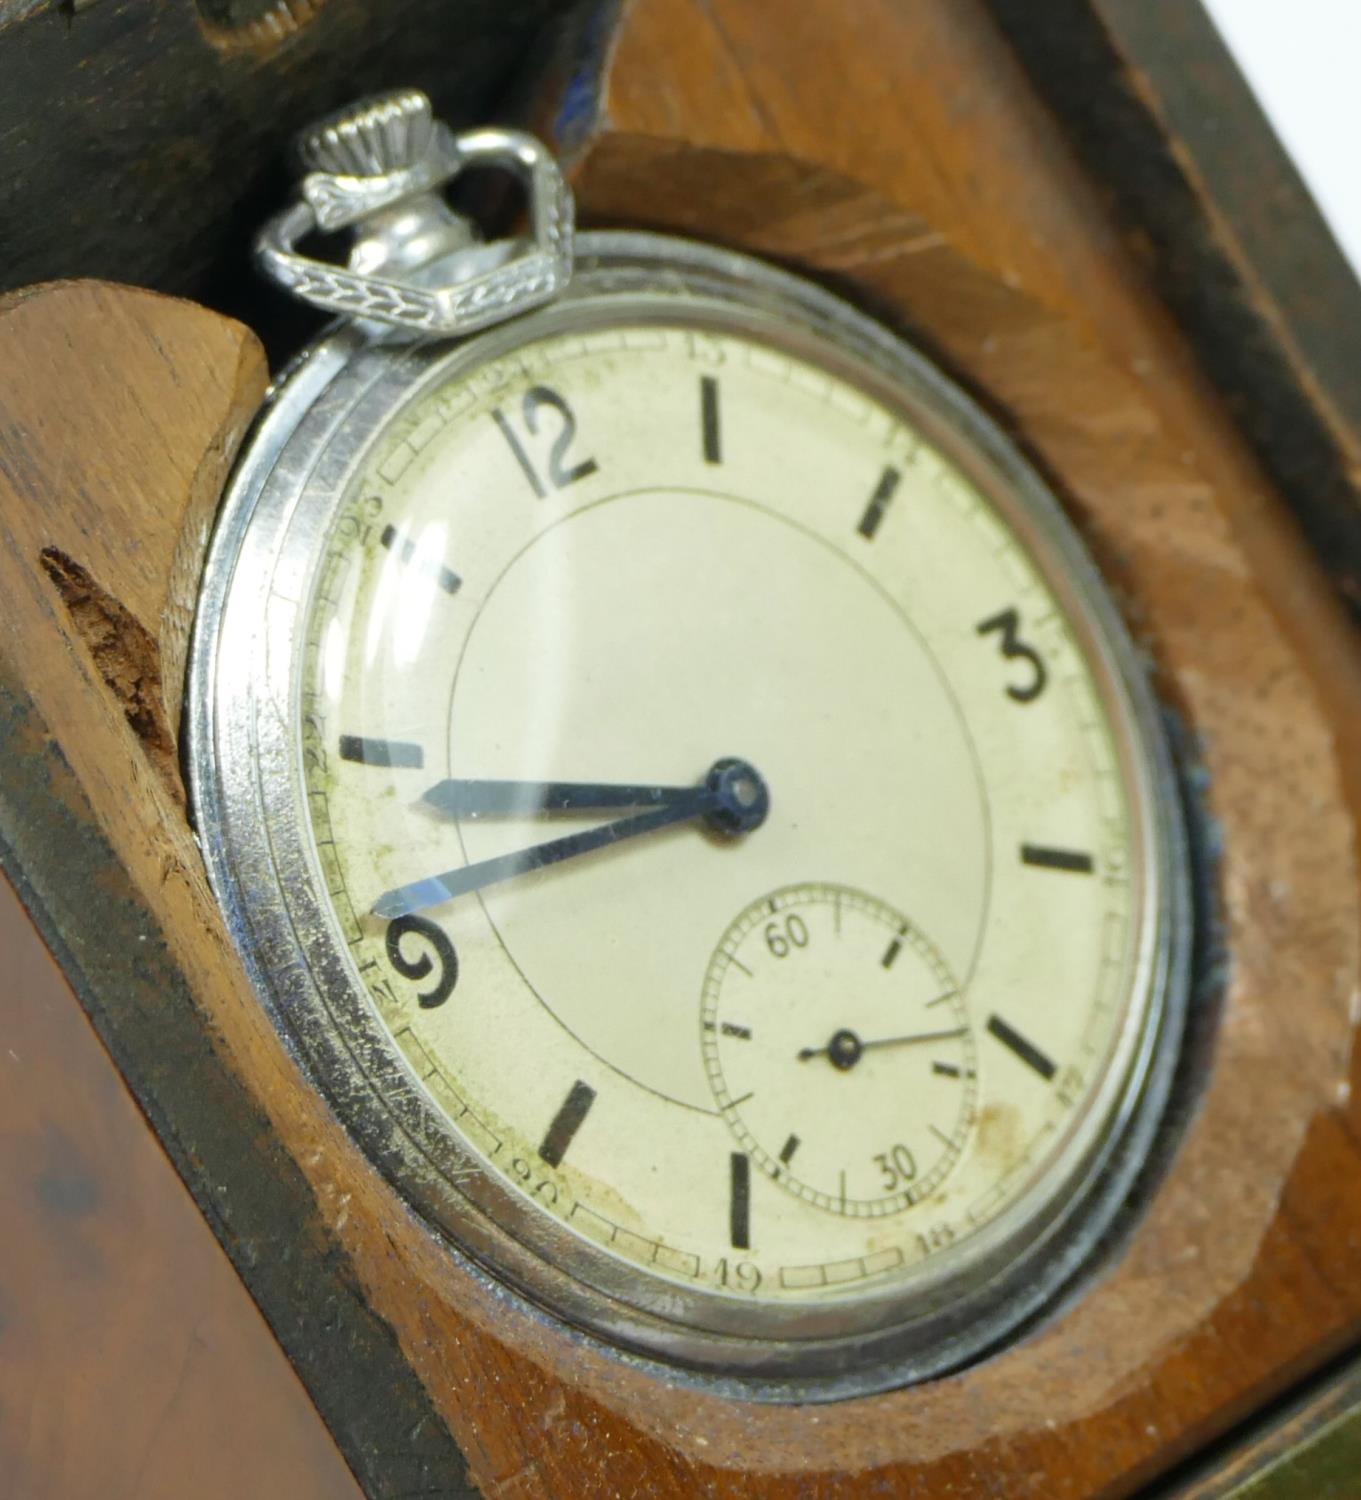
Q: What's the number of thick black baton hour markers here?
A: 8